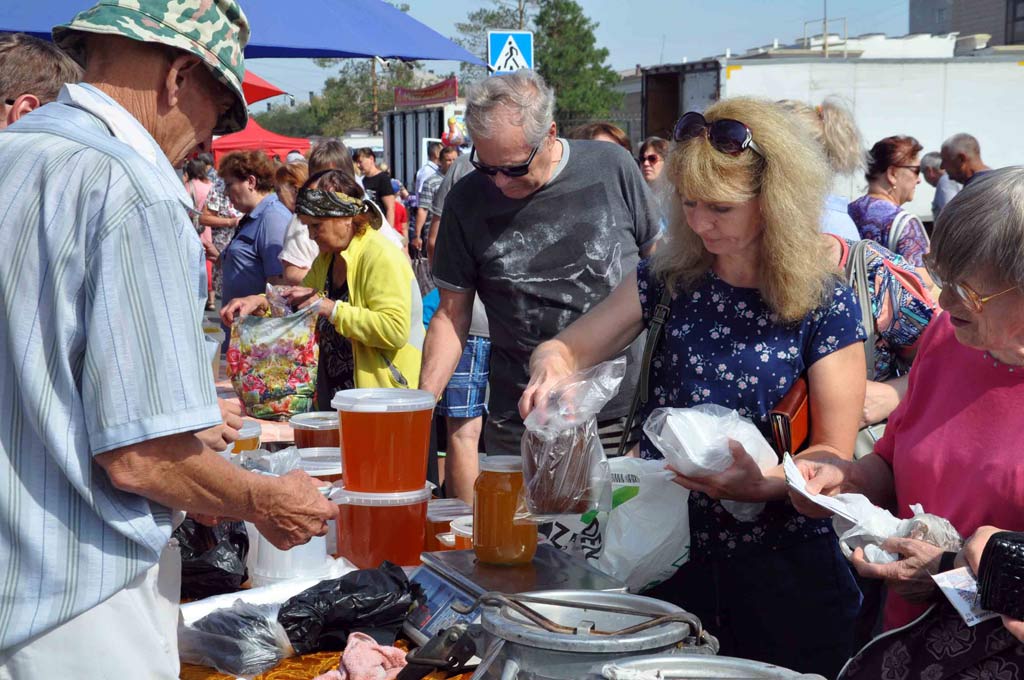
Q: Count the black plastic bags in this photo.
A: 2